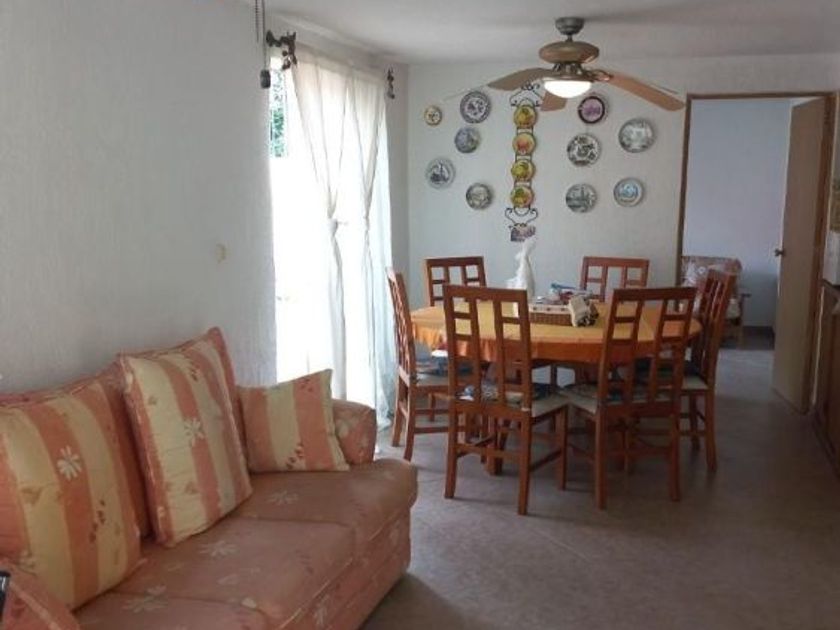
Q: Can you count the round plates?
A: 14